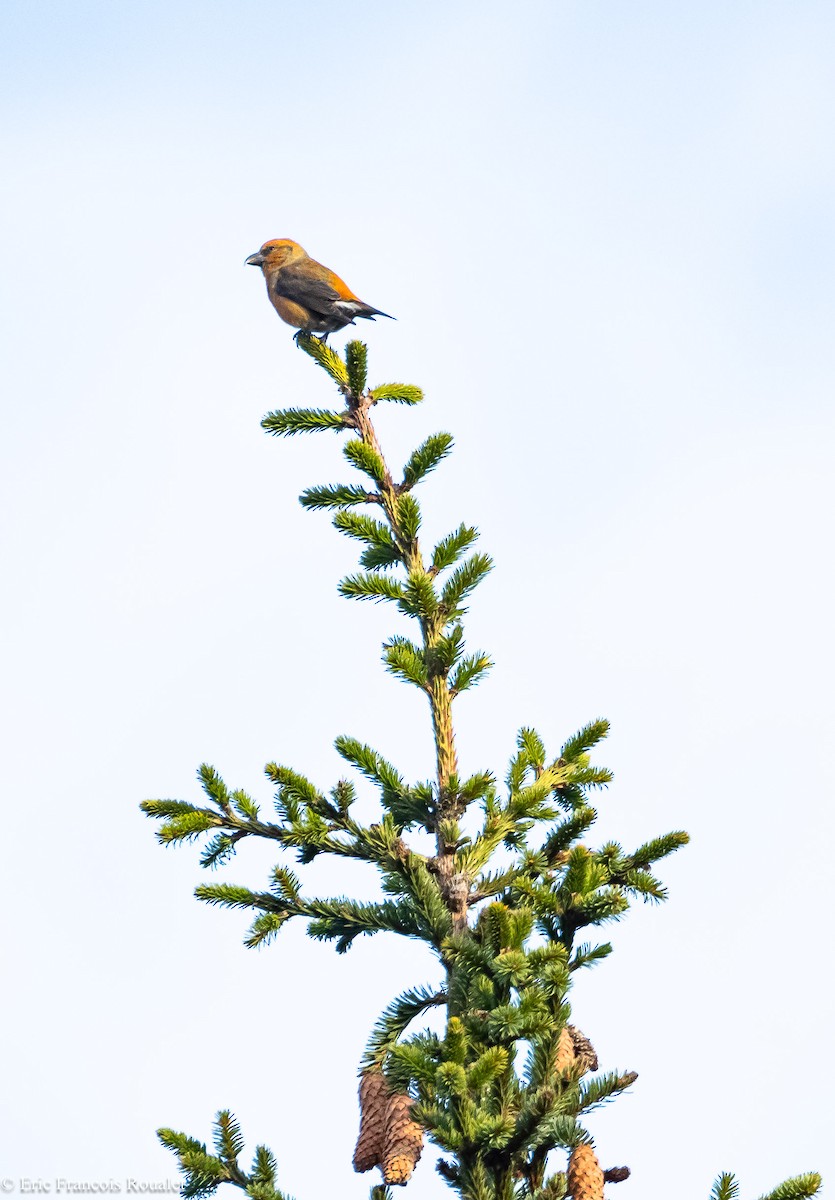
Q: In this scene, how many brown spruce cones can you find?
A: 5